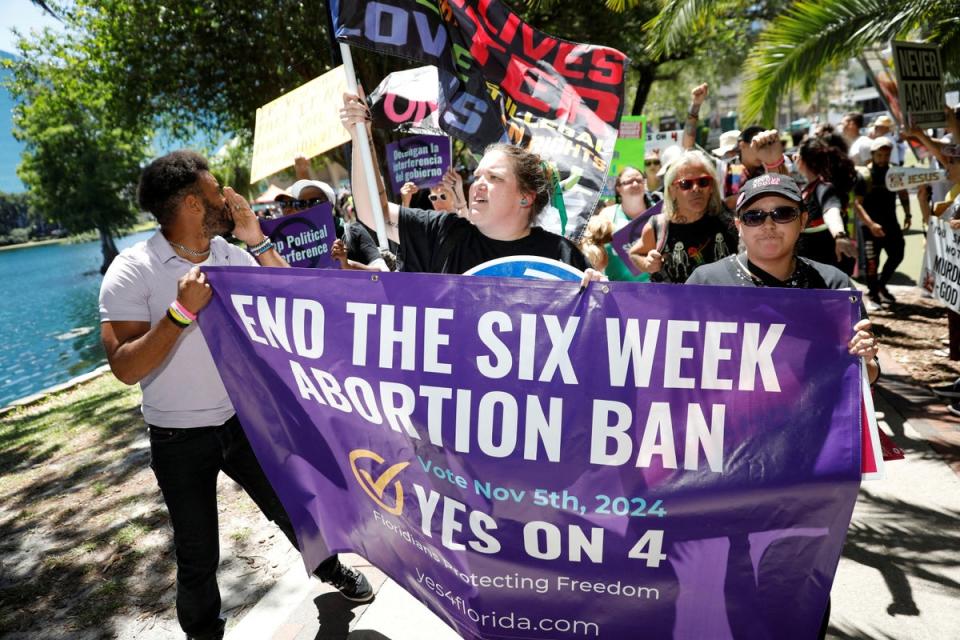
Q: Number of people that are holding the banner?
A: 3